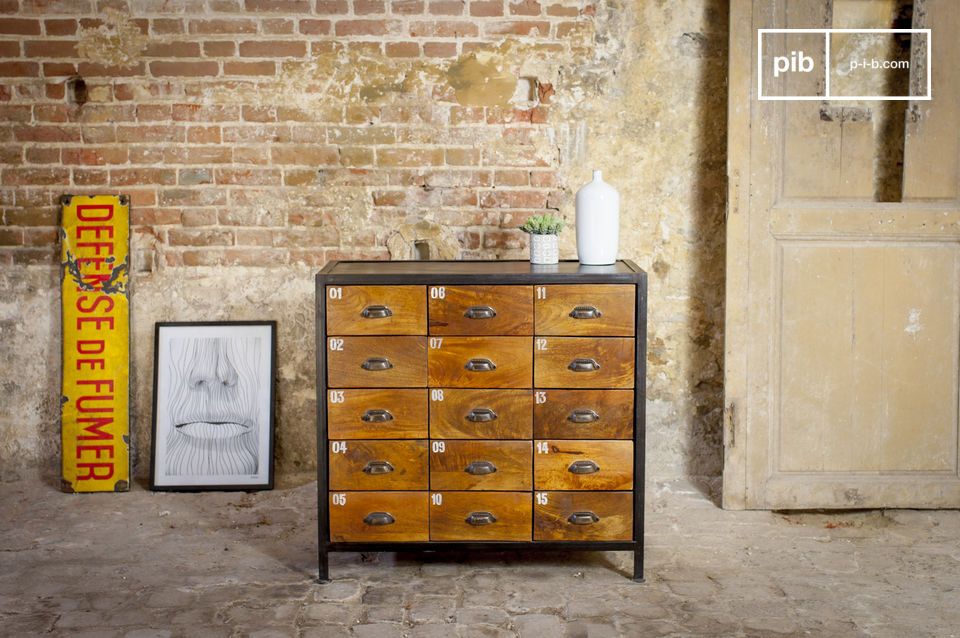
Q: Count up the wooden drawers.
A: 15